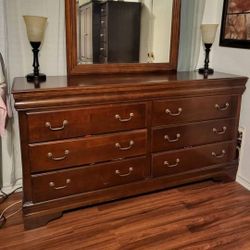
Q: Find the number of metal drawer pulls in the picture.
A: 12